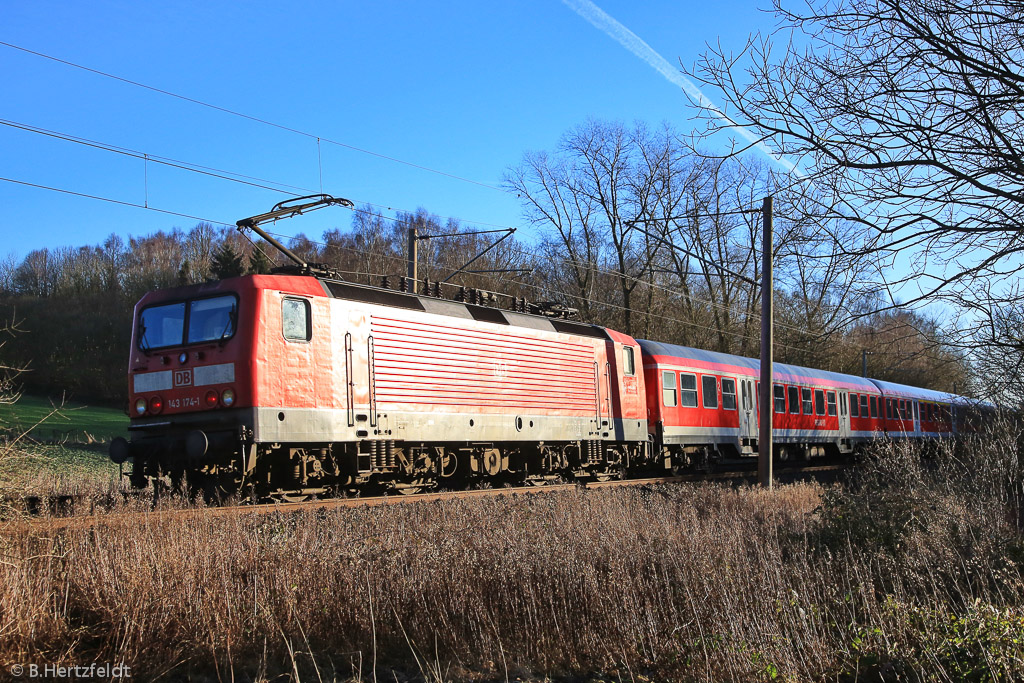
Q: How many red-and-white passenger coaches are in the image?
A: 2